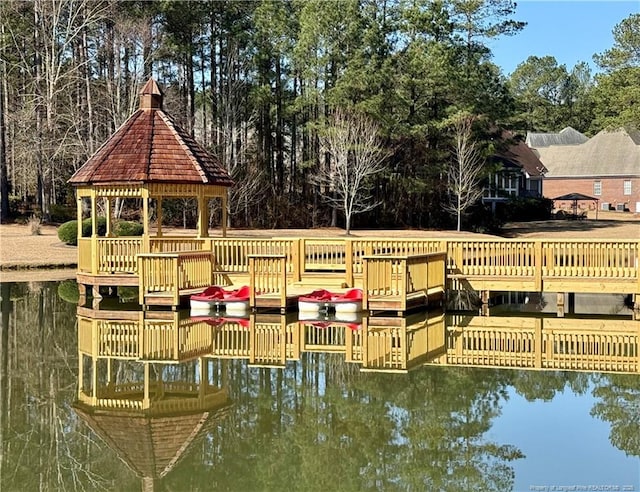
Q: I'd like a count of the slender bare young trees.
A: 2